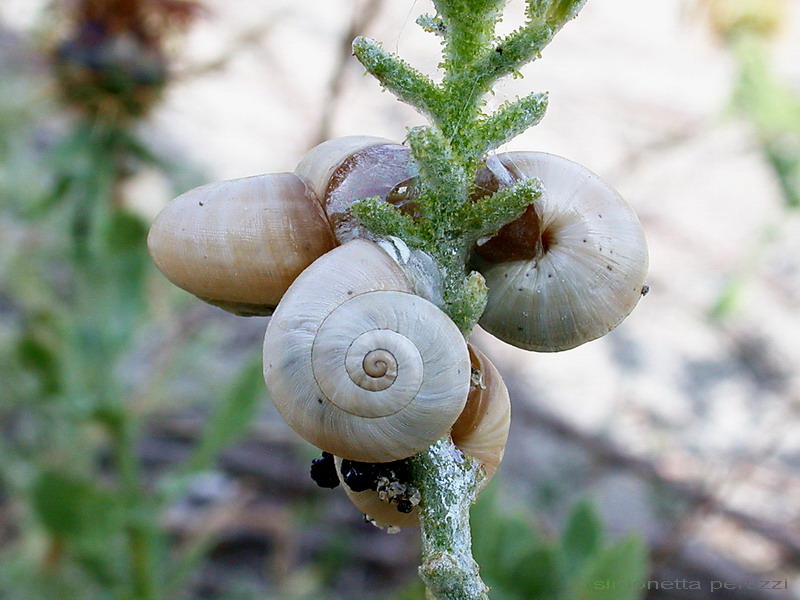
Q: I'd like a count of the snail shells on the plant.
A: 5